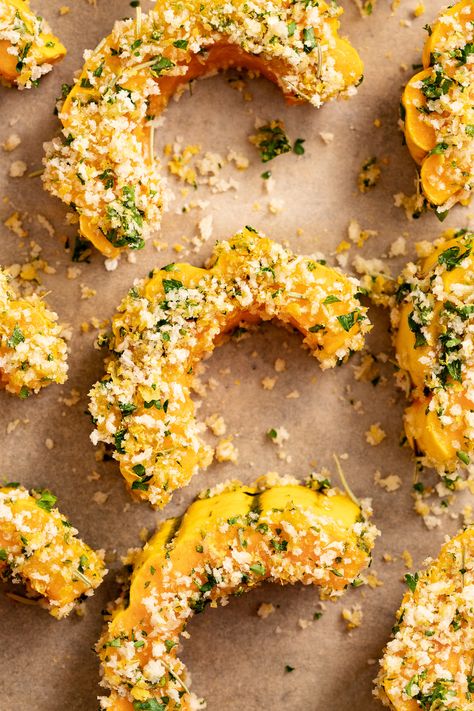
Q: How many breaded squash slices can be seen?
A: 9